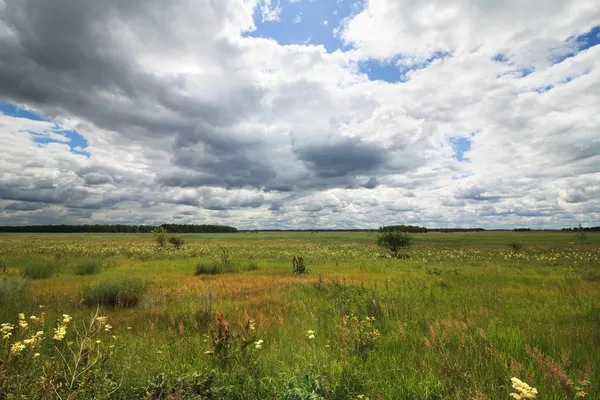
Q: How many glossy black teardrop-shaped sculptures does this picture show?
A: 0